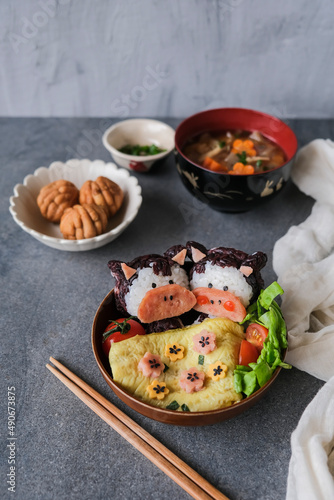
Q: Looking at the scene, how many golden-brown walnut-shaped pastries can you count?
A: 3